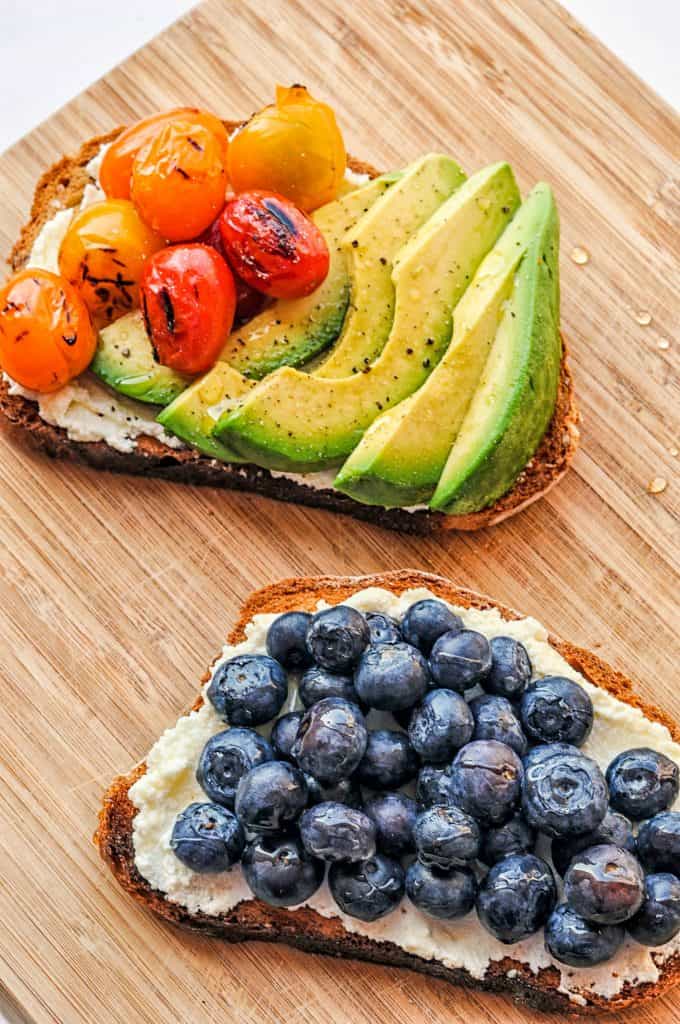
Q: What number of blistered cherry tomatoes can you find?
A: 8